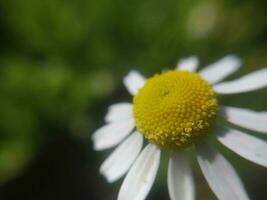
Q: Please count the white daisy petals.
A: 12